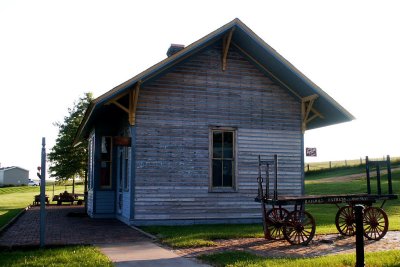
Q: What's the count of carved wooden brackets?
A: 3